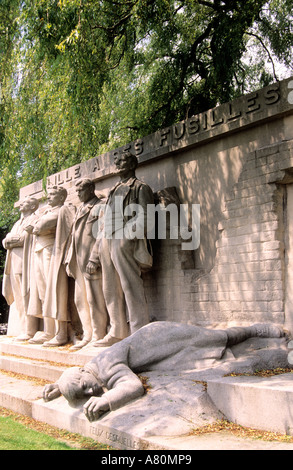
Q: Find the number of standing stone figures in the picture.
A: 4